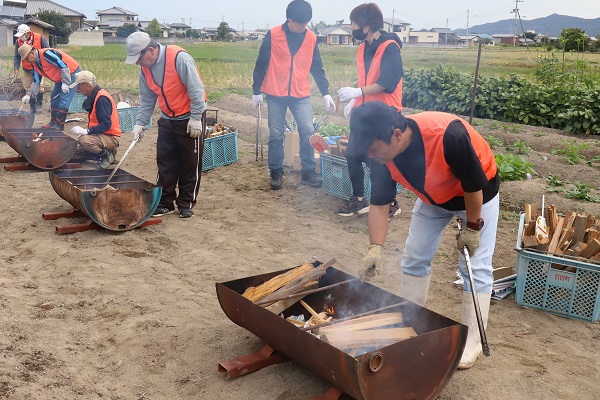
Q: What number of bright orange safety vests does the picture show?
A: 7